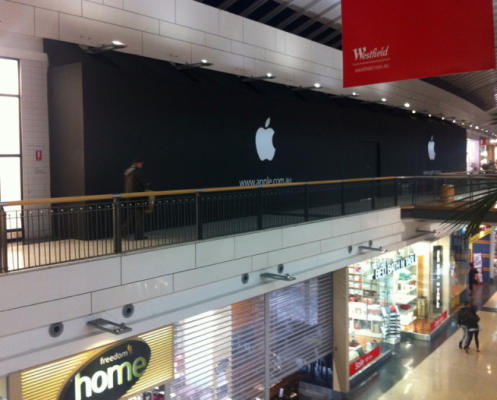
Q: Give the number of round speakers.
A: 6